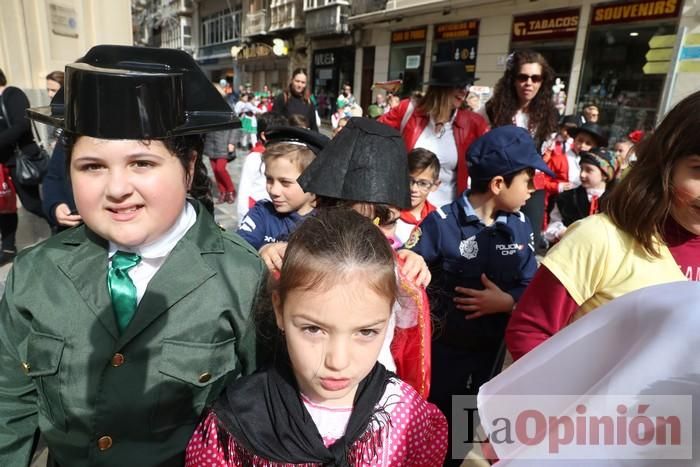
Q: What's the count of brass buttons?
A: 4